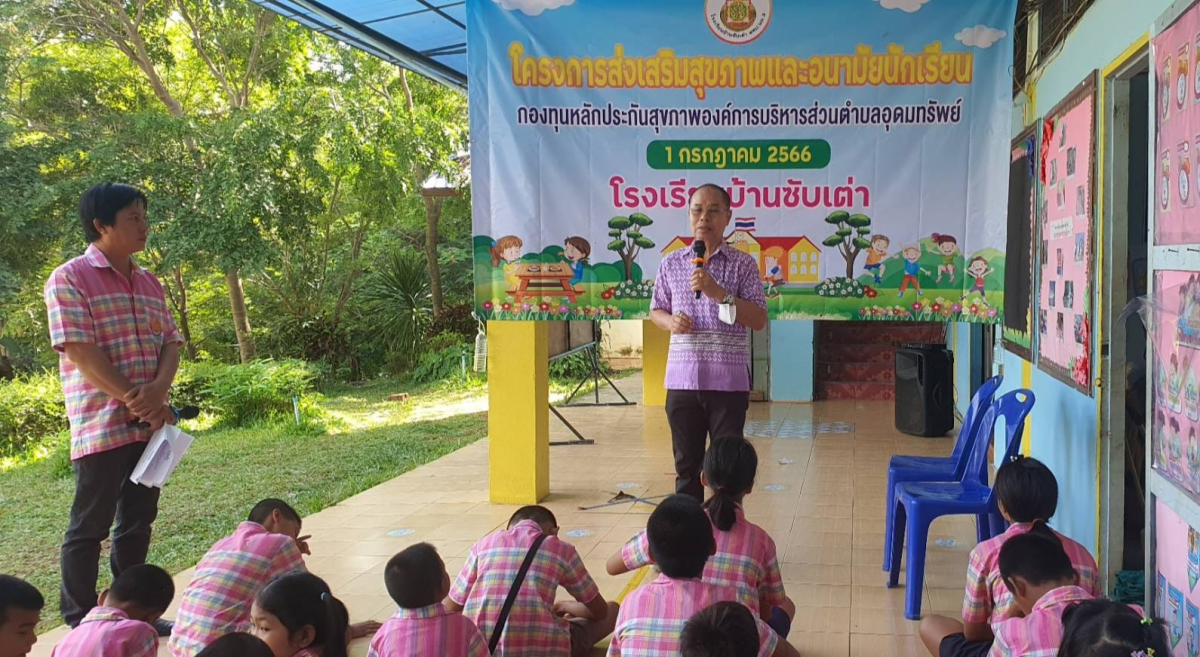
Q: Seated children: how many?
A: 13